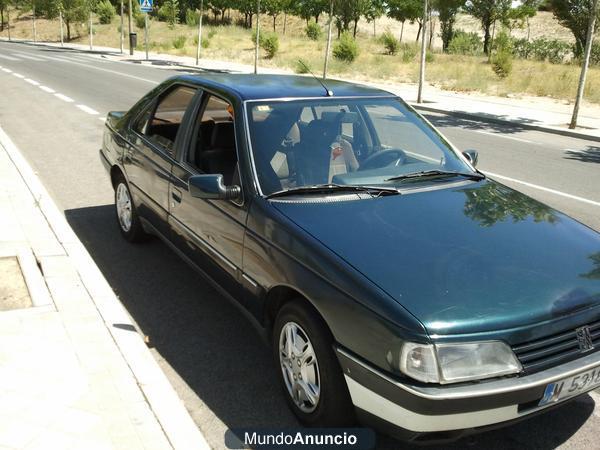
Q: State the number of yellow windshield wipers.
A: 0